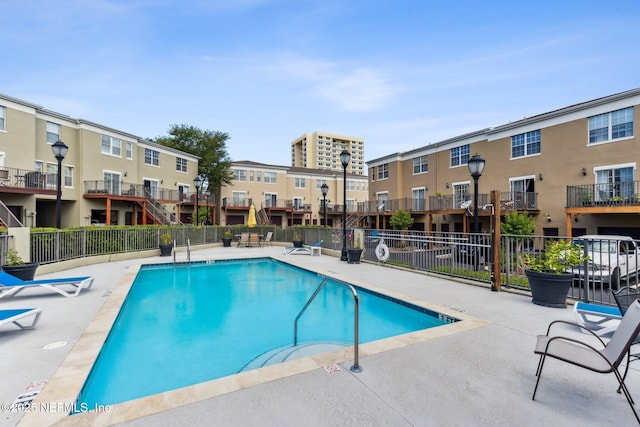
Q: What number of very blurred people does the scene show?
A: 0